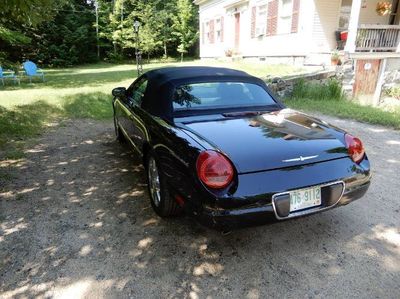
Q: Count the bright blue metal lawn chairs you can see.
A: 2